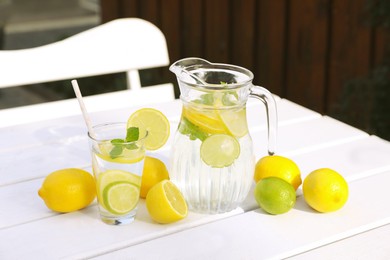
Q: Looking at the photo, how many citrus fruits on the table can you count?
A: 6